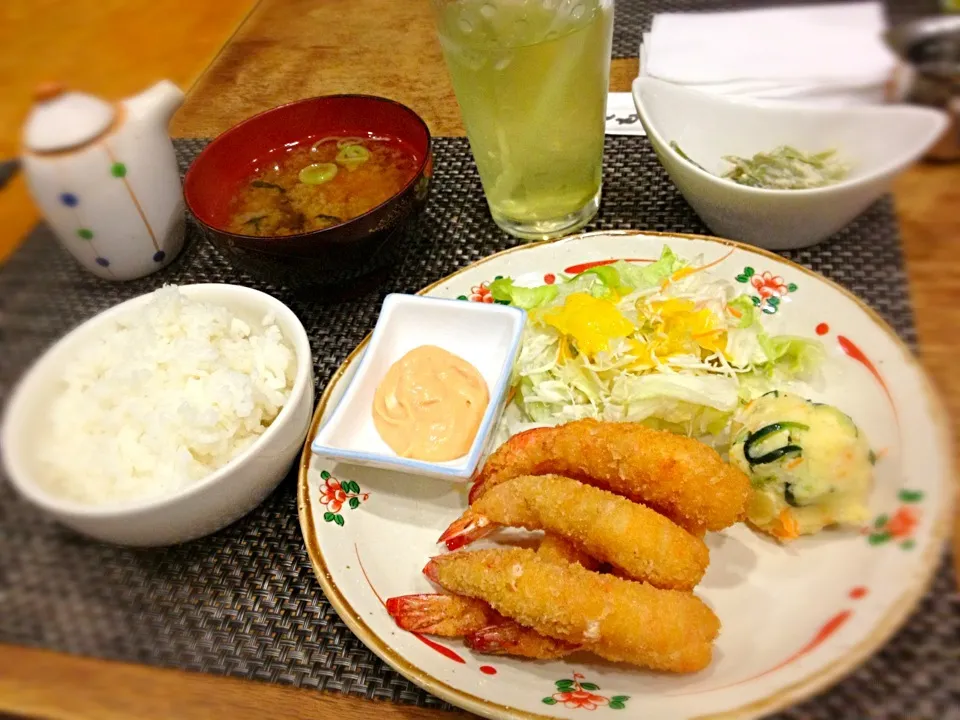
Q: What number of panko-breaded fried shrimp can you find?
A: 5